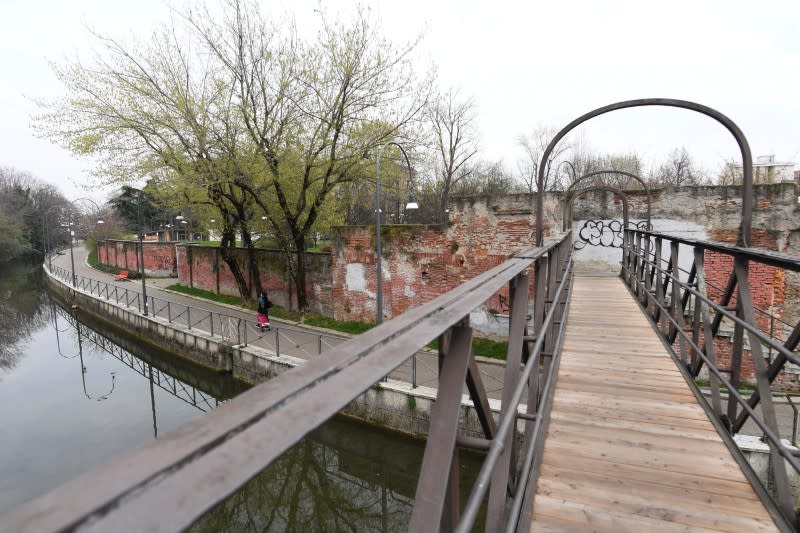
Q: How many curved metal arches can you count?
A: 3